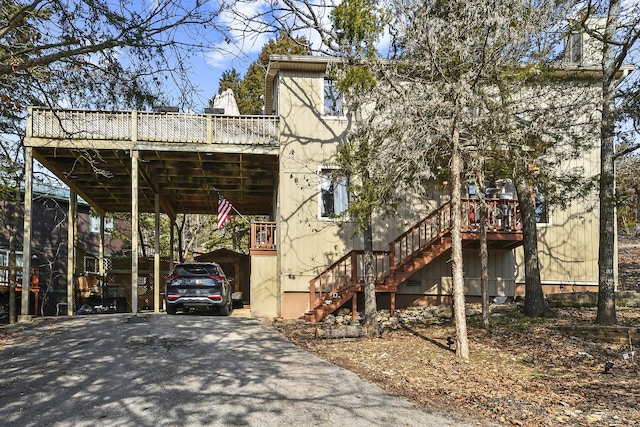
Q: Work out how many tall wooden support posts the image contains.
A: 6